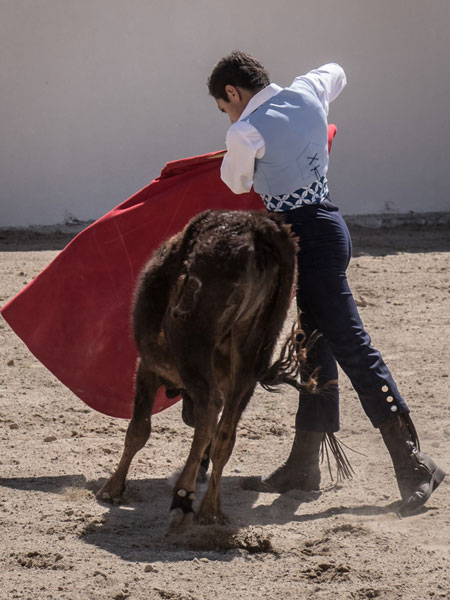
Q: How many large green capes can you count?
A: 0